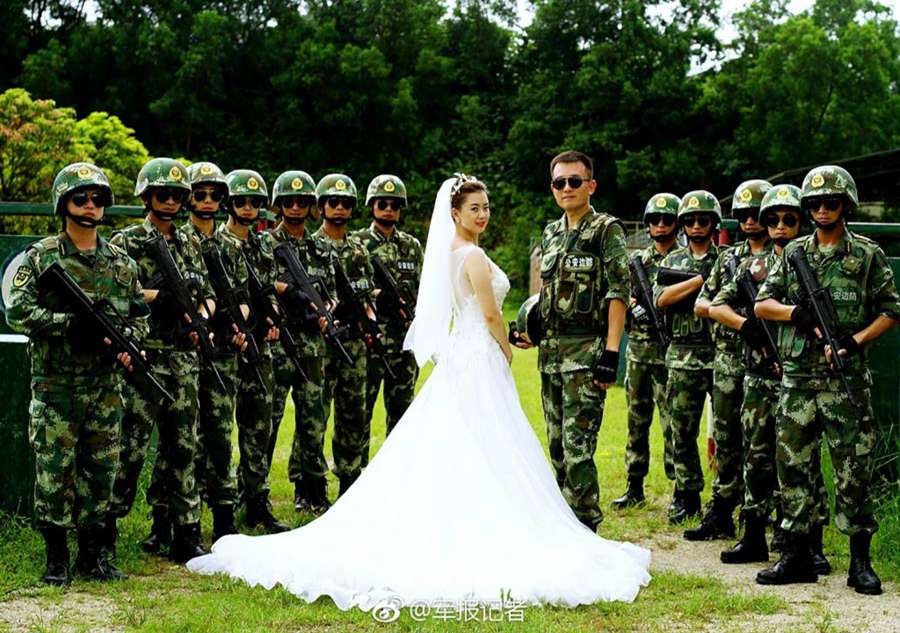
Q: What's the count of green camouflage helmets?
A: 13